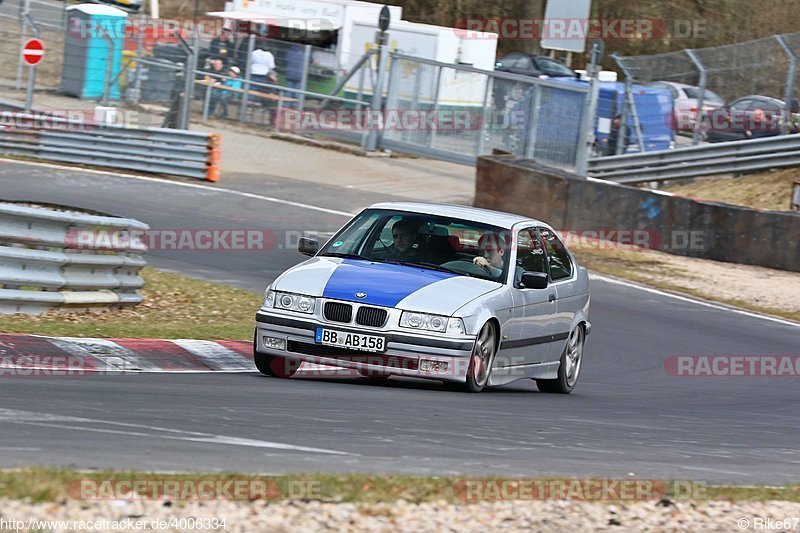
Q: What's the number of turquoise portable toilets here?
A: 1